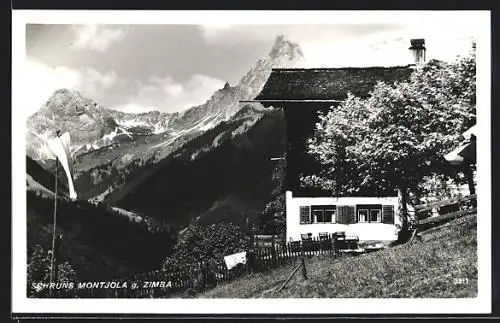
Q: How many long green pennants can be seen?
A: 0